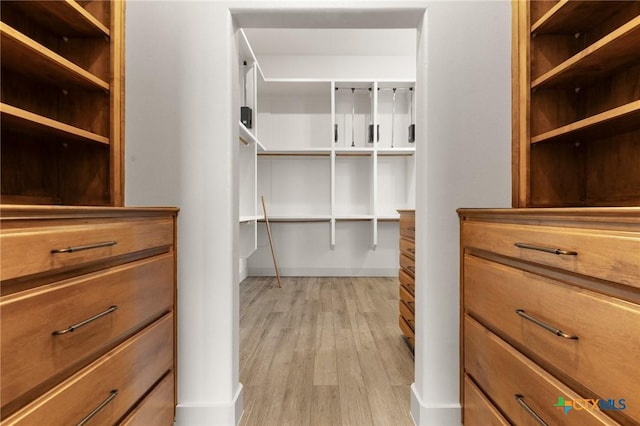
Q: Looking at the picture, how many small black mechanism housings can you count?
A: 5